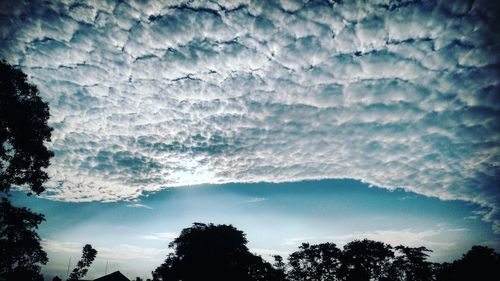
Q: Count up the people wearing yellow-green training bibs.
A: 0